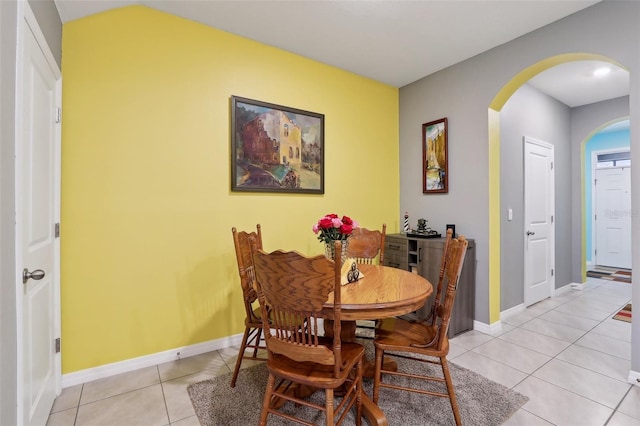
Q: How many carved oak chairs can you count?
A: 4